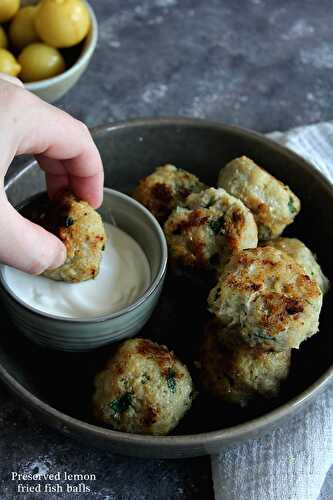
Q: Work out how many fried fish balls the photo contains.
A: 8